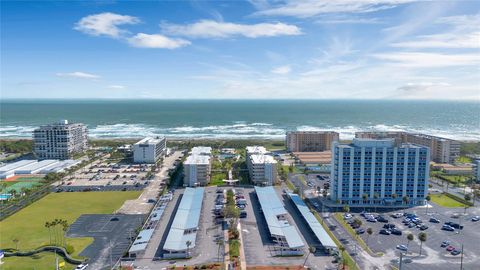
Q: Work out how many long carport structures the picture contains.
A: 4